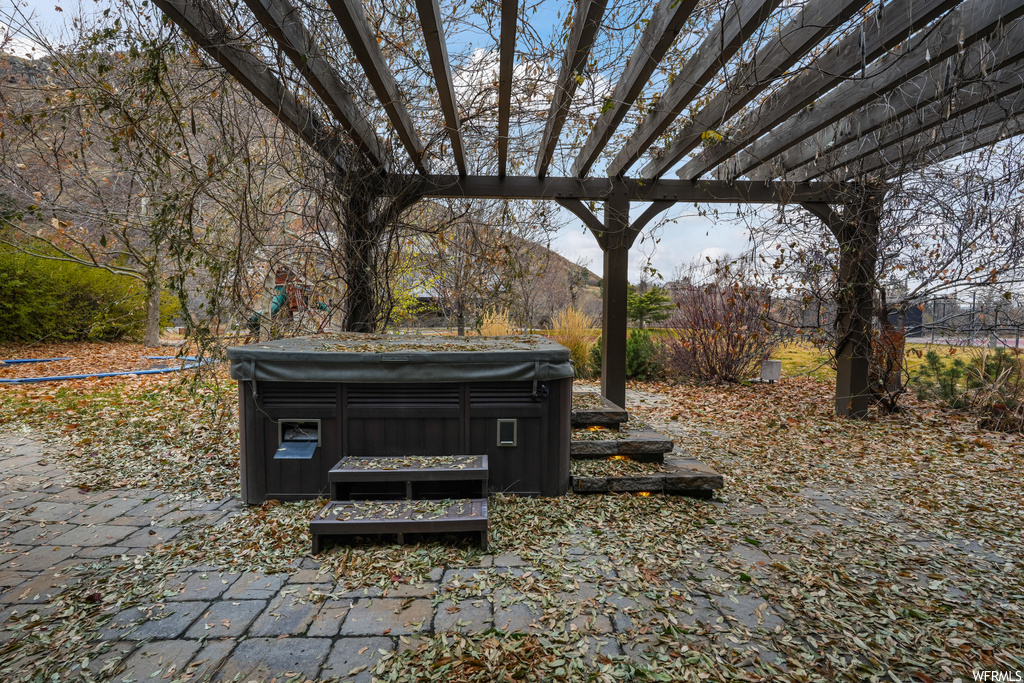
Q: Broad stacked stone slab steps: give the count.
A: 3